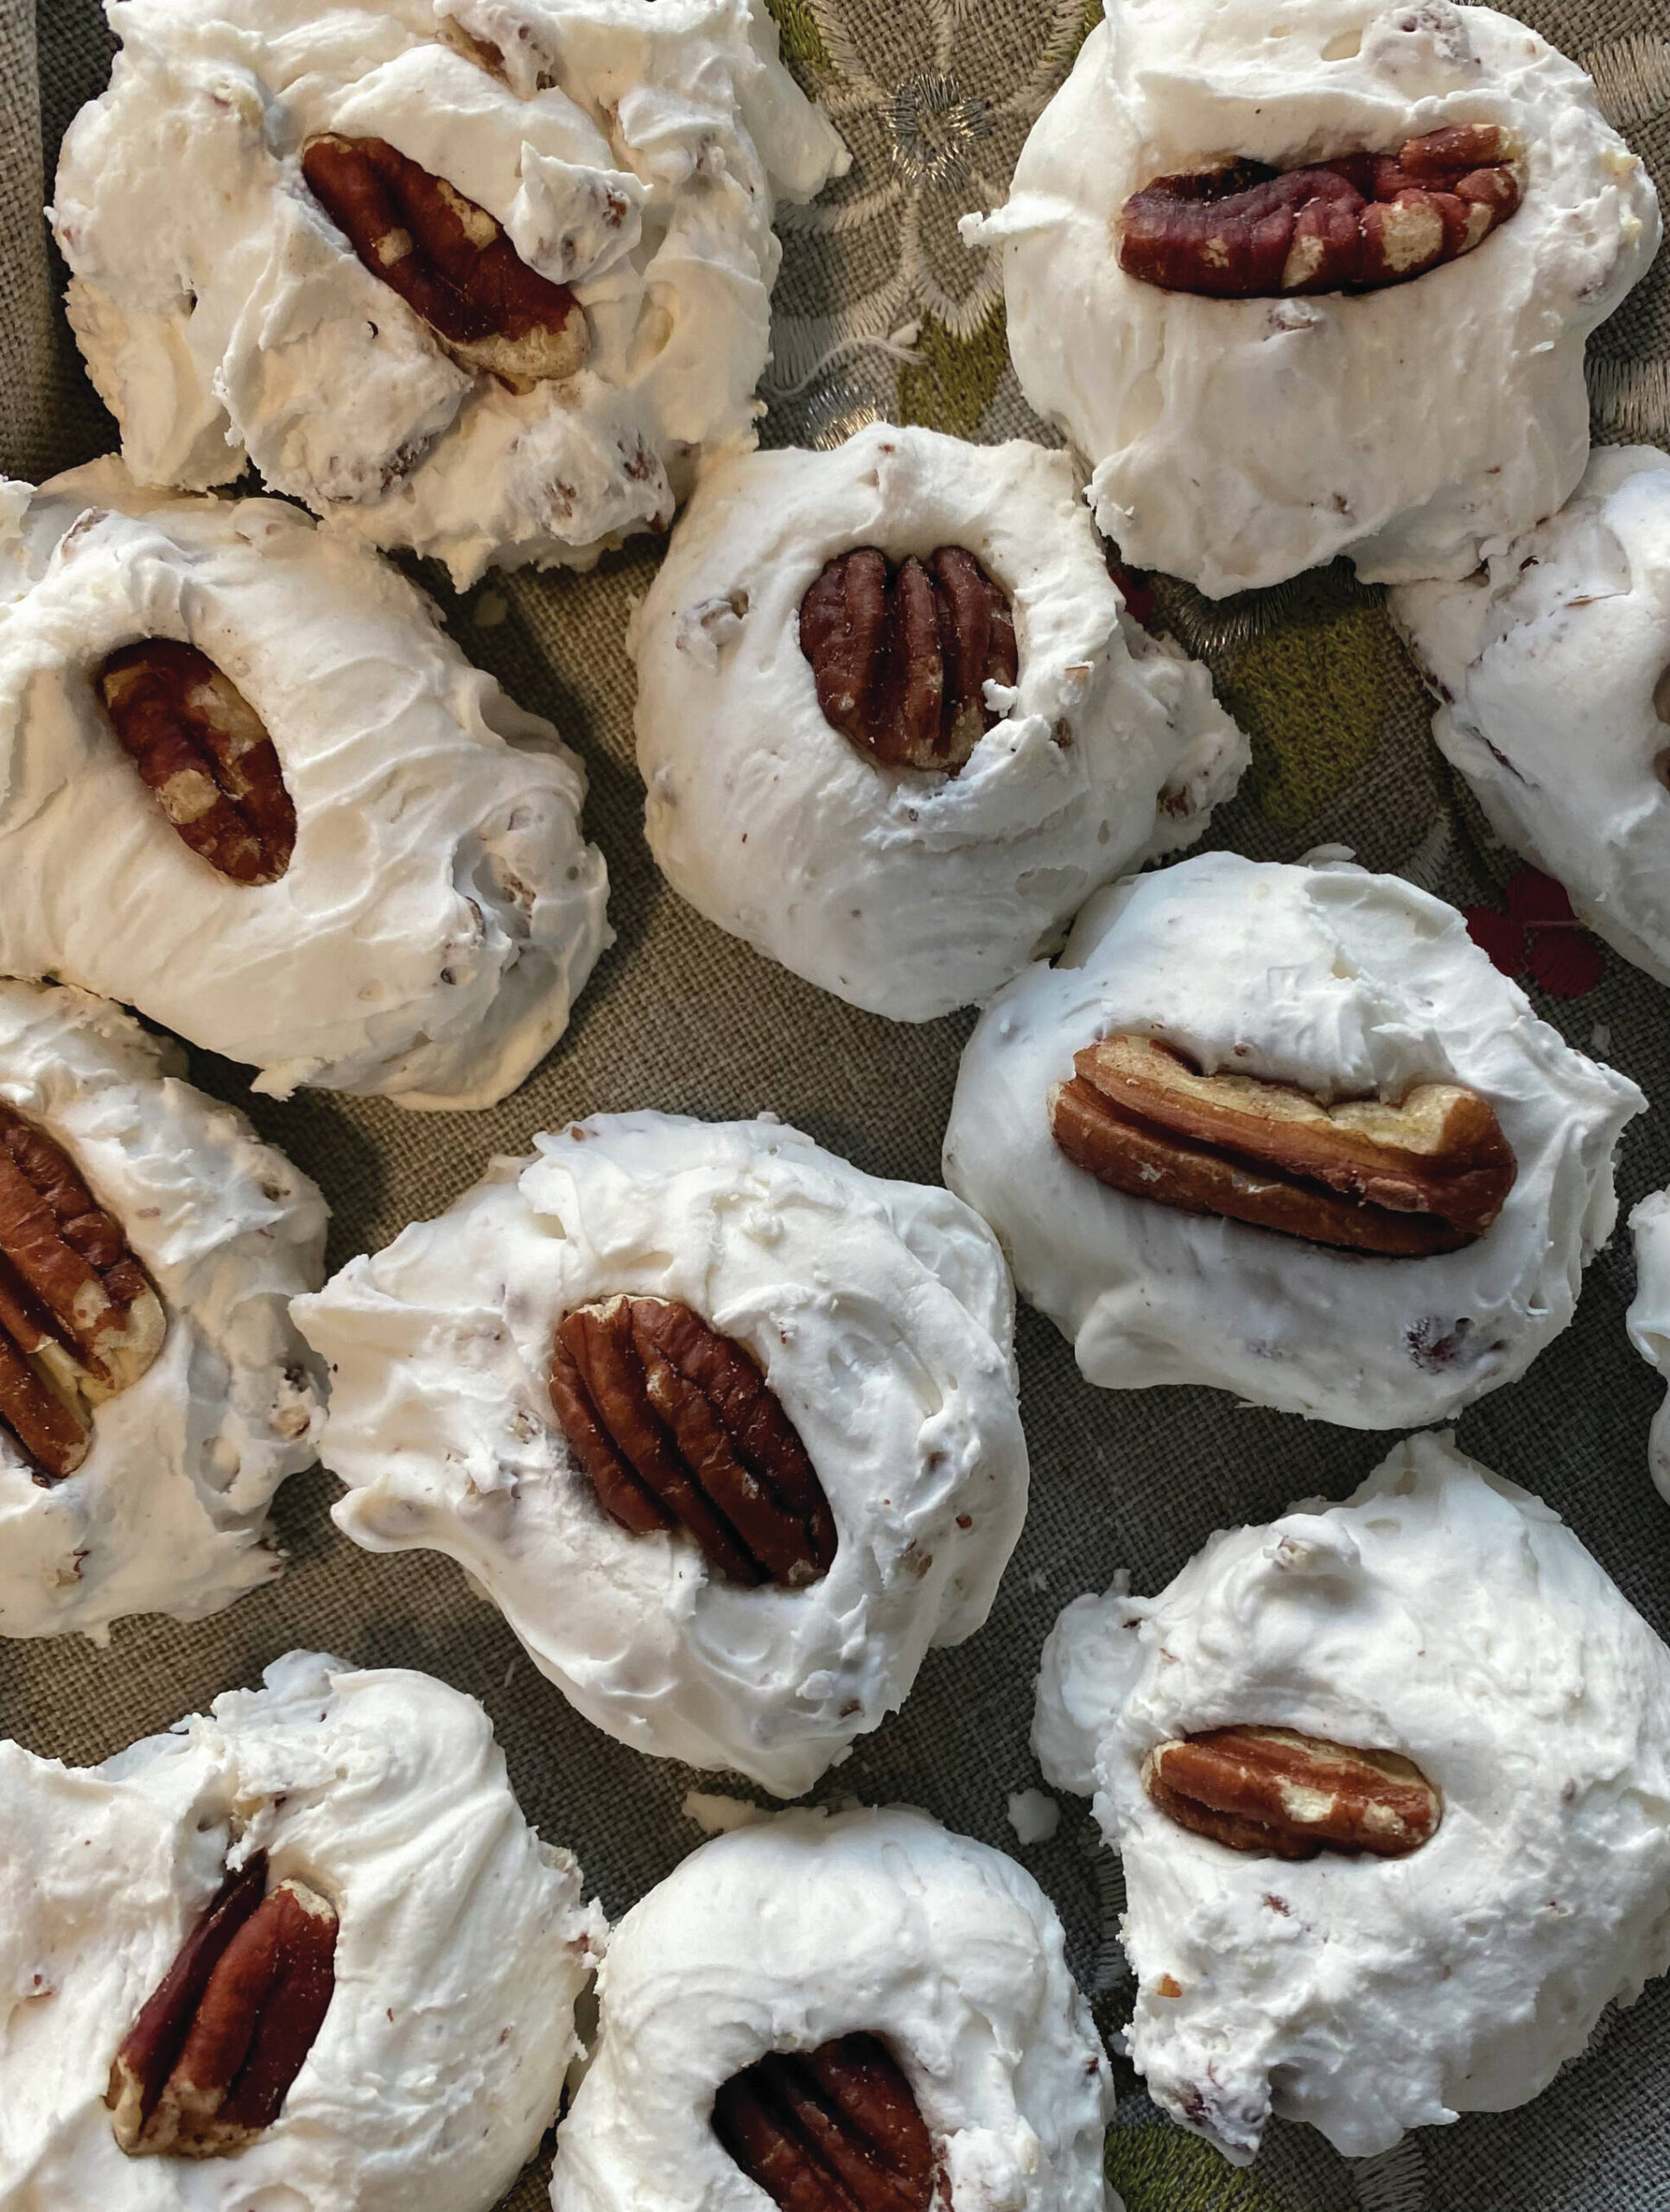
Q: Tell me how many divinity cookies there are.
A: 12